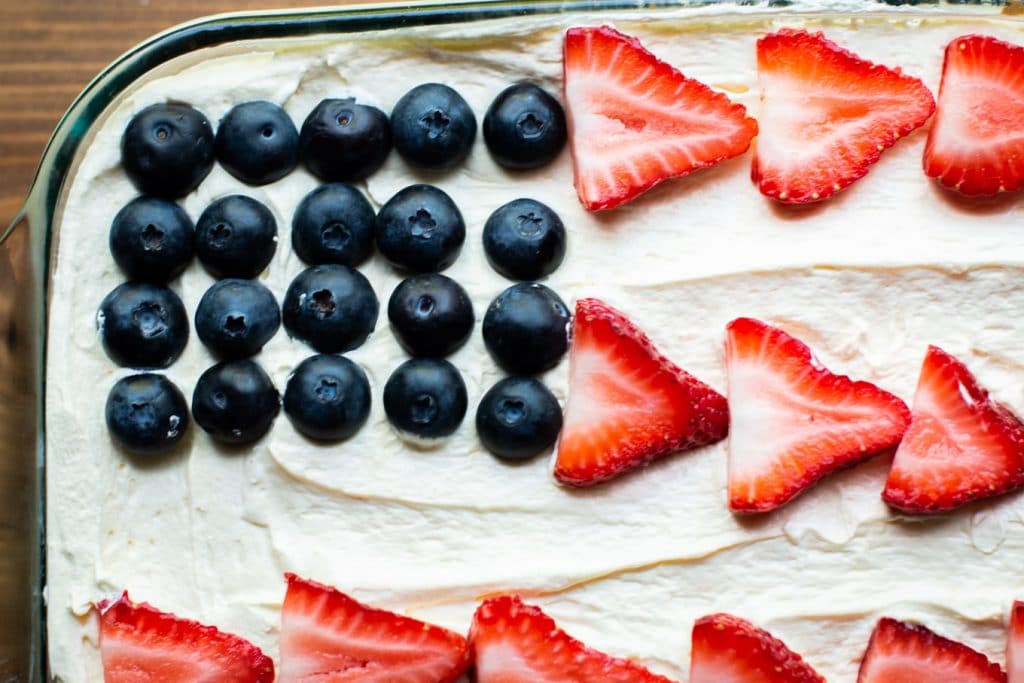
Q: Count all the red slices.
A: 12